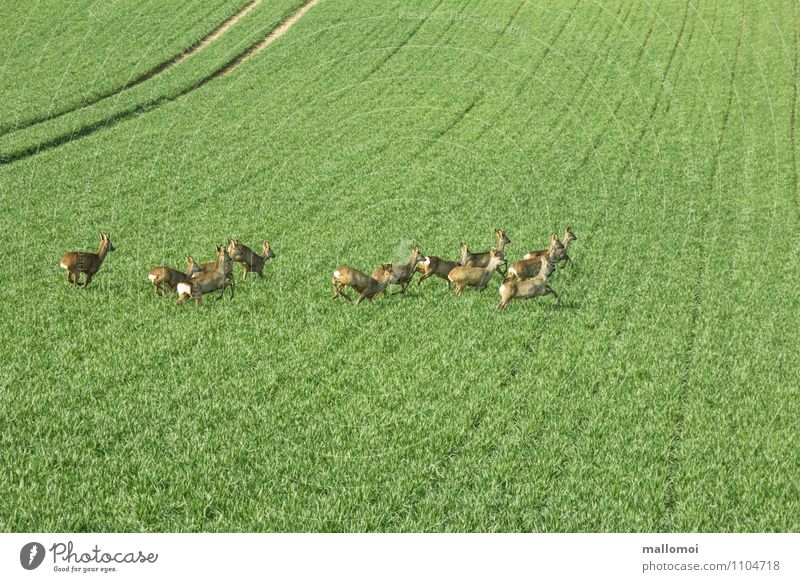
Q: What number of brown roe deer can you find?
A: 13